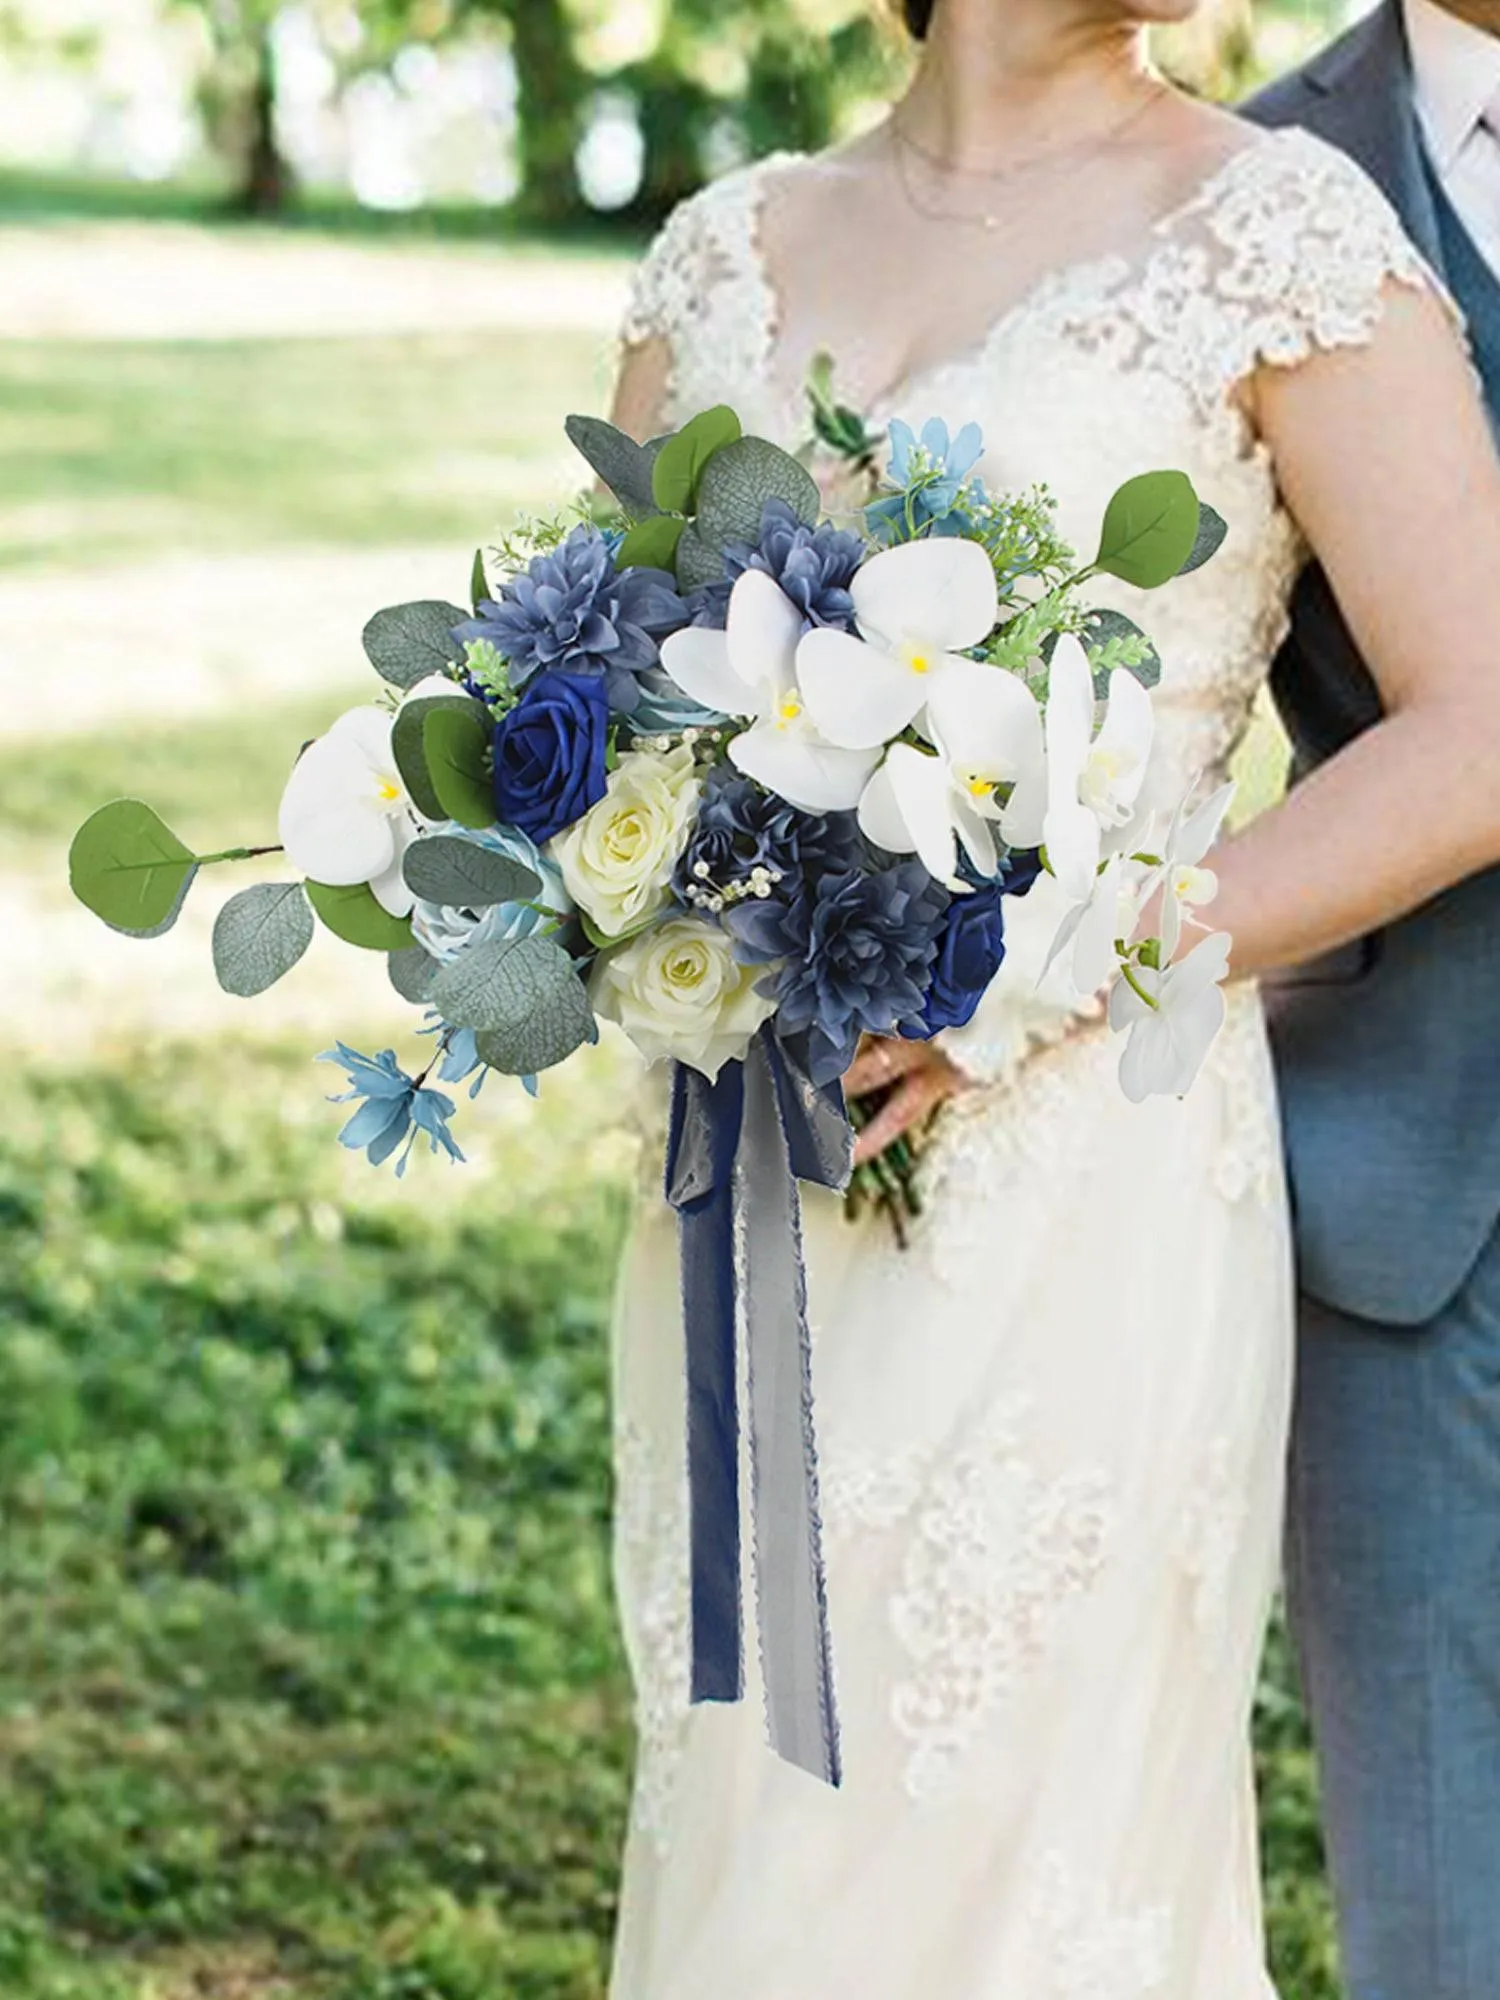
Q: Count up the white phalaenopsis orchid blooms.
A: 8